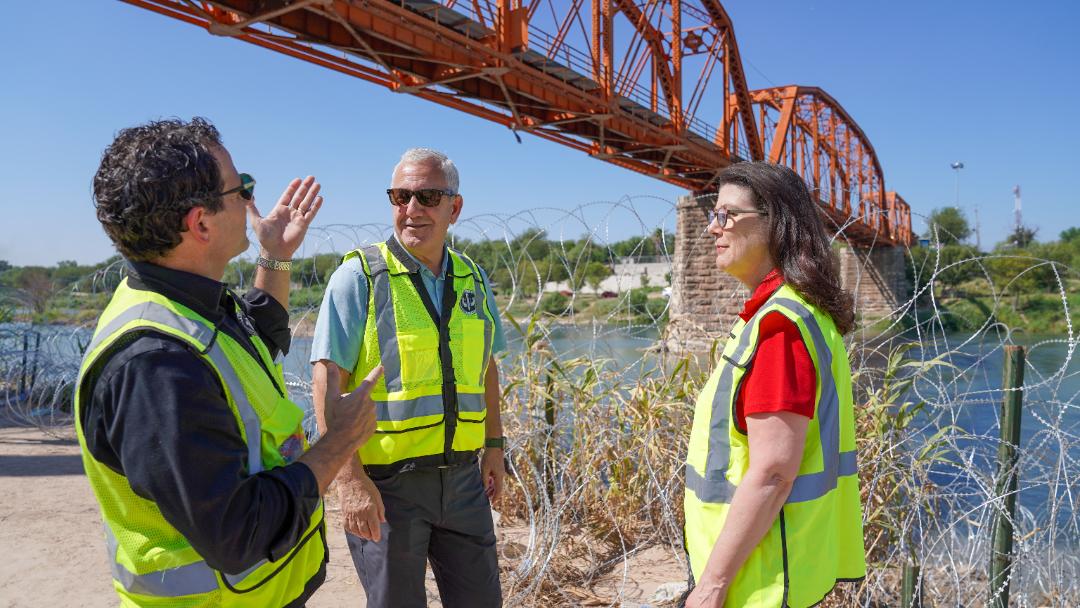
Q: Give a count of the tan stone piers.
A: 2